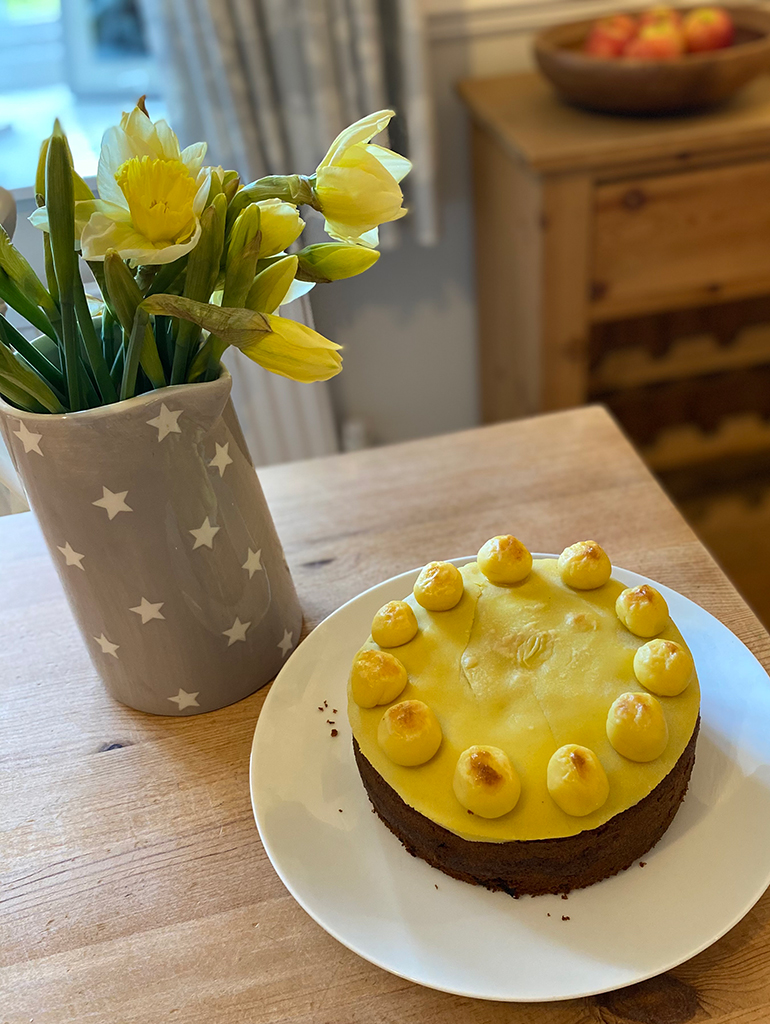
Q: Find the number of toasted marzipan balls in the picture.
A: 11